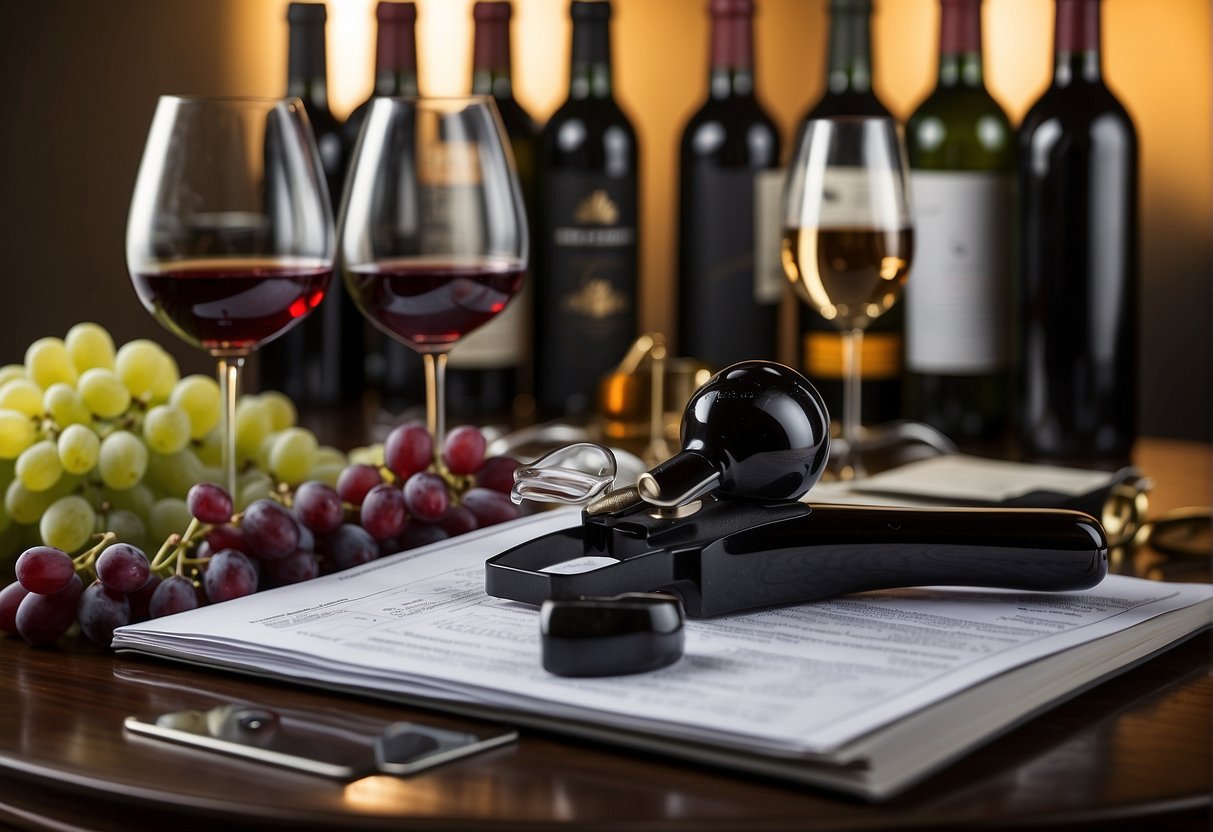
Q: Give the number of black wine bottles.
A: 7